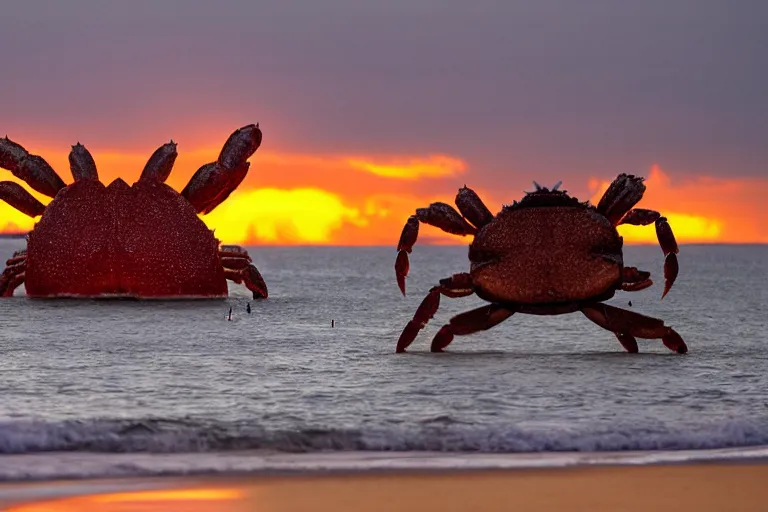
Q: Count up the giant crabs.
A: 2